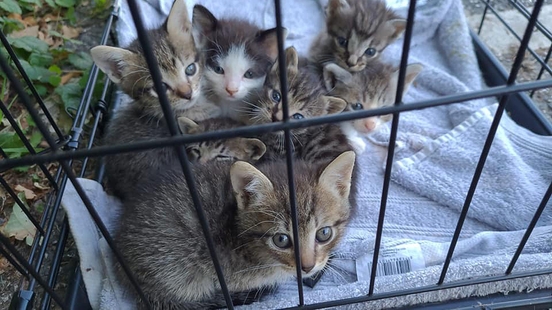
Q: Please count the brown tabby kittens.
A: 6